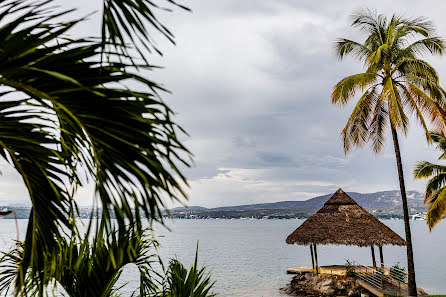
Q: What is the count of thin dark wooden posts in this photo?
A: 4